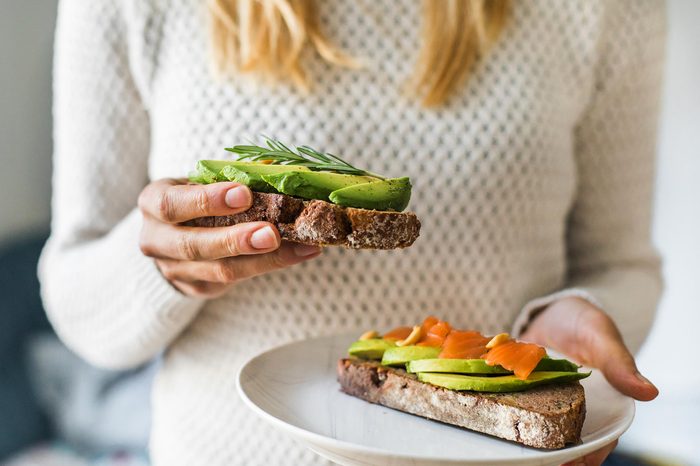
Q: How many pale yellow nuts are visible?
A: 3